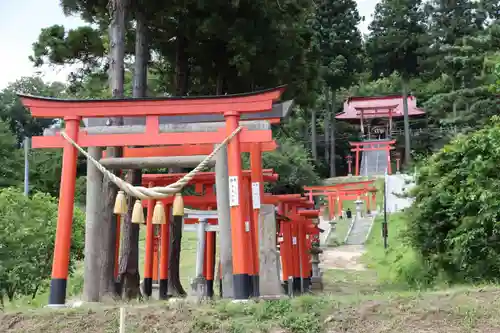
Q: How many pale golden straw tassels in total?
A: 4